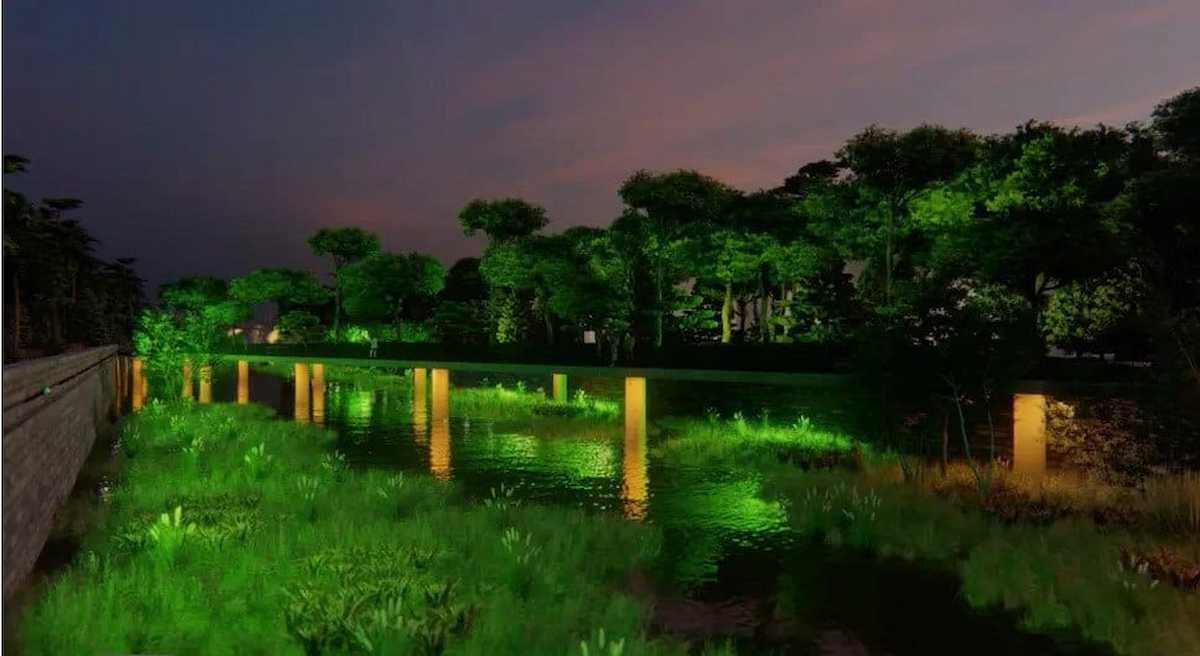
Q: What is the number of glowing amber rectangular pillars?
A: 11